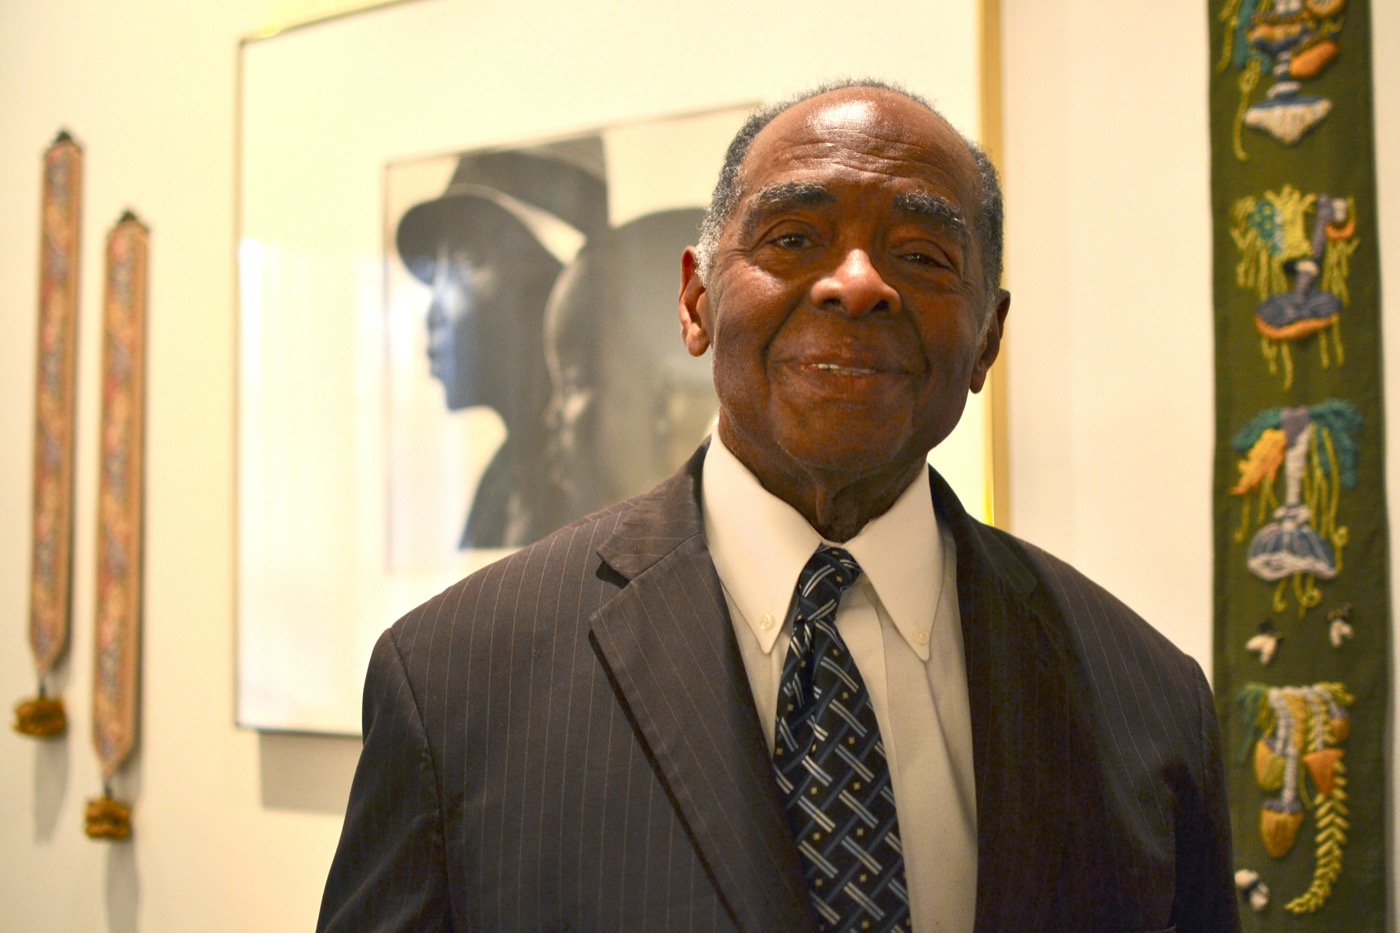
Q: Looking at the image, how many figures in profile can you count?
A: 2